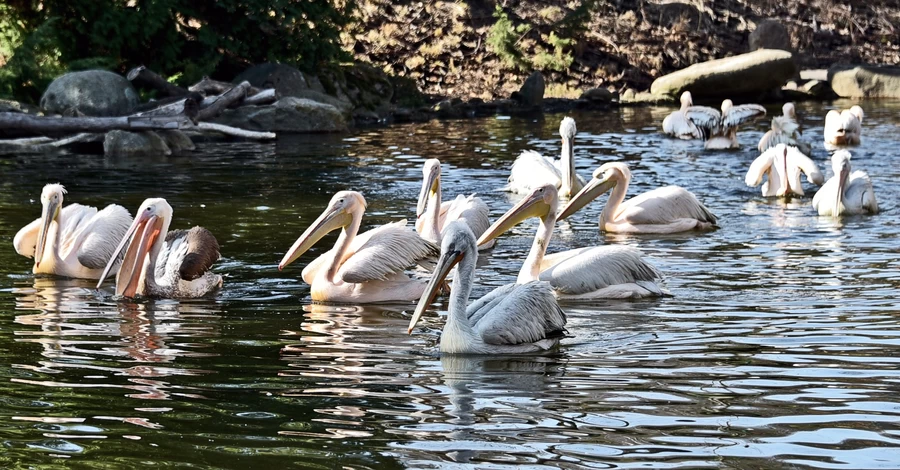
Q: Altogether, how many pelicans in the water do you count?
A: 14